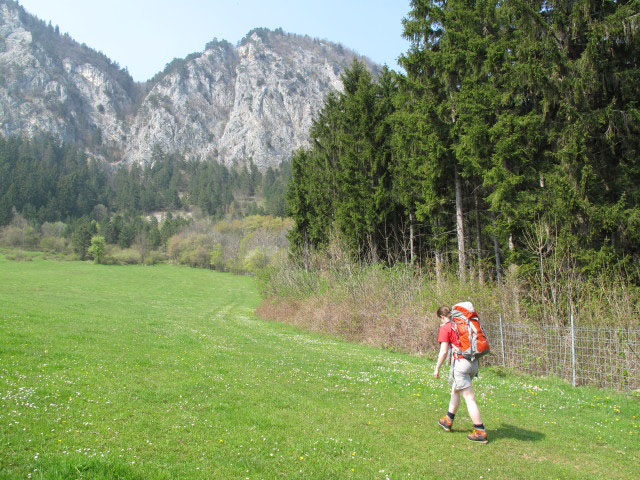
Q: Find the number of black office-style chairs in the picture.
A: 0